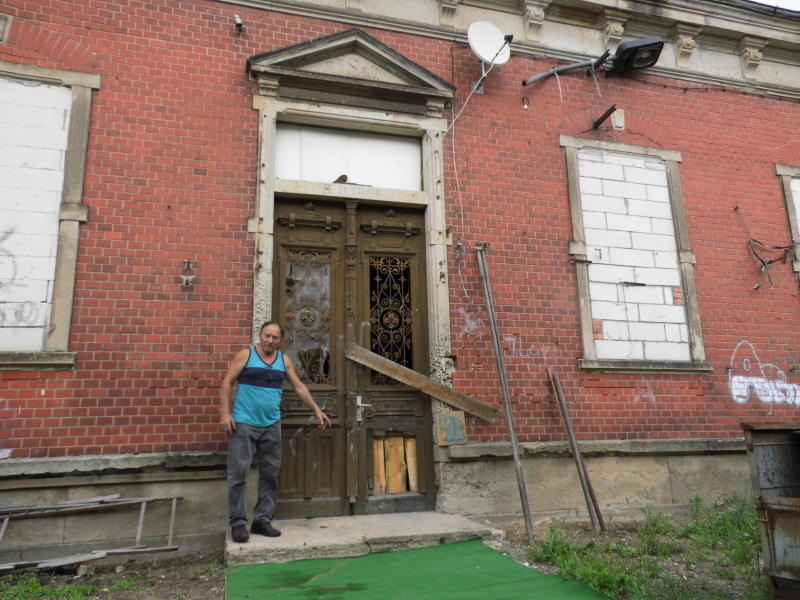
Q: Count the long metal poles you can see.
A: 3